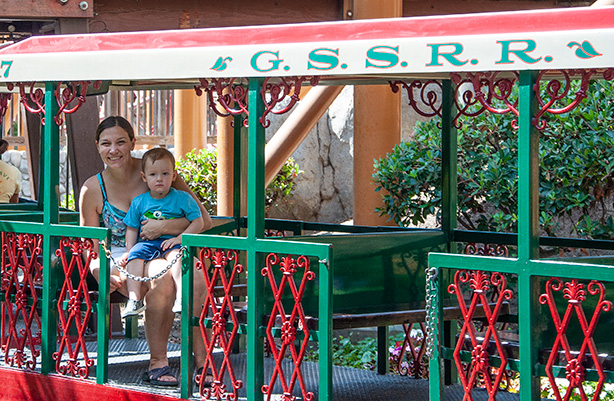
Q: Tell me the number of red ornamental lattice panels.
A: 6